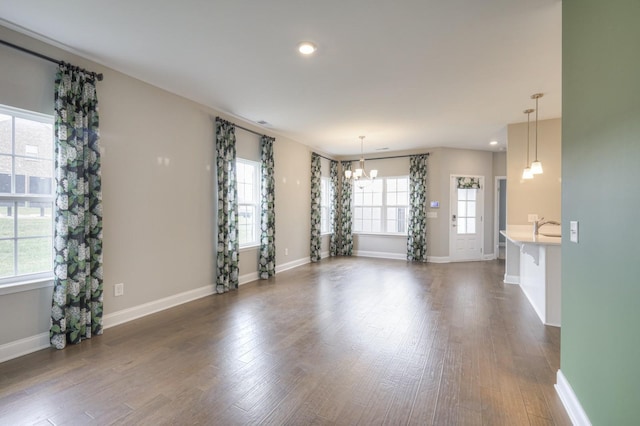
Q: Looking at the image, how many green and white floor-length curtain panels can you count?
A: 7